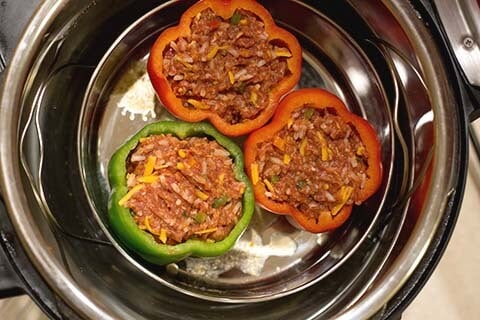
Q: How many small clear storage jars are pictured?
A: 0